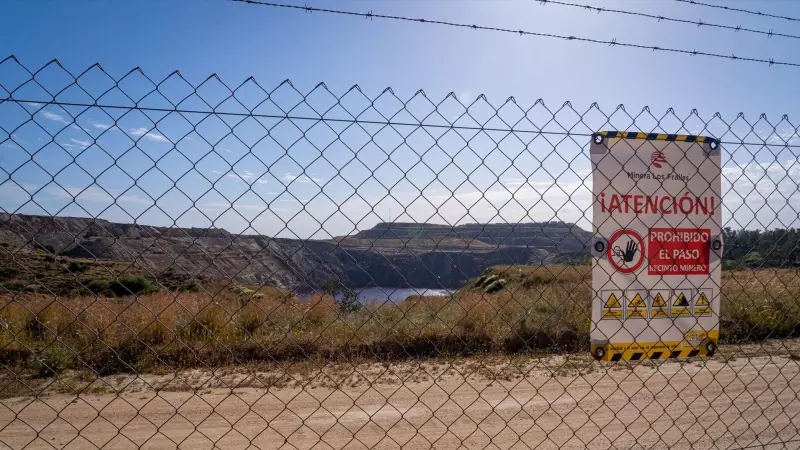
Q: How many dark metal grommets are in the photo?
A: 6